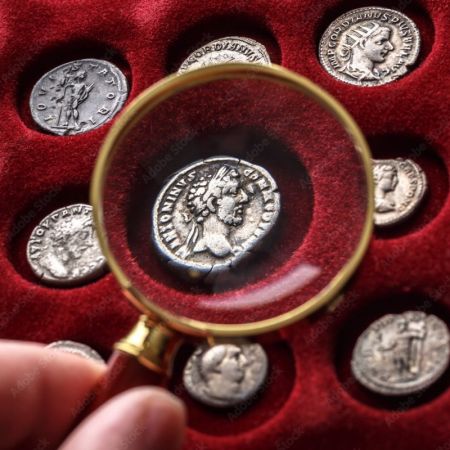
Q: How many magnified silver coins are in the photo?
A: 1